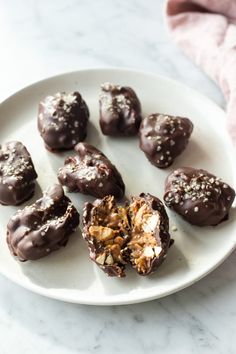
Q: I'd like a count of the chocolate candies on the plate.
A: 8